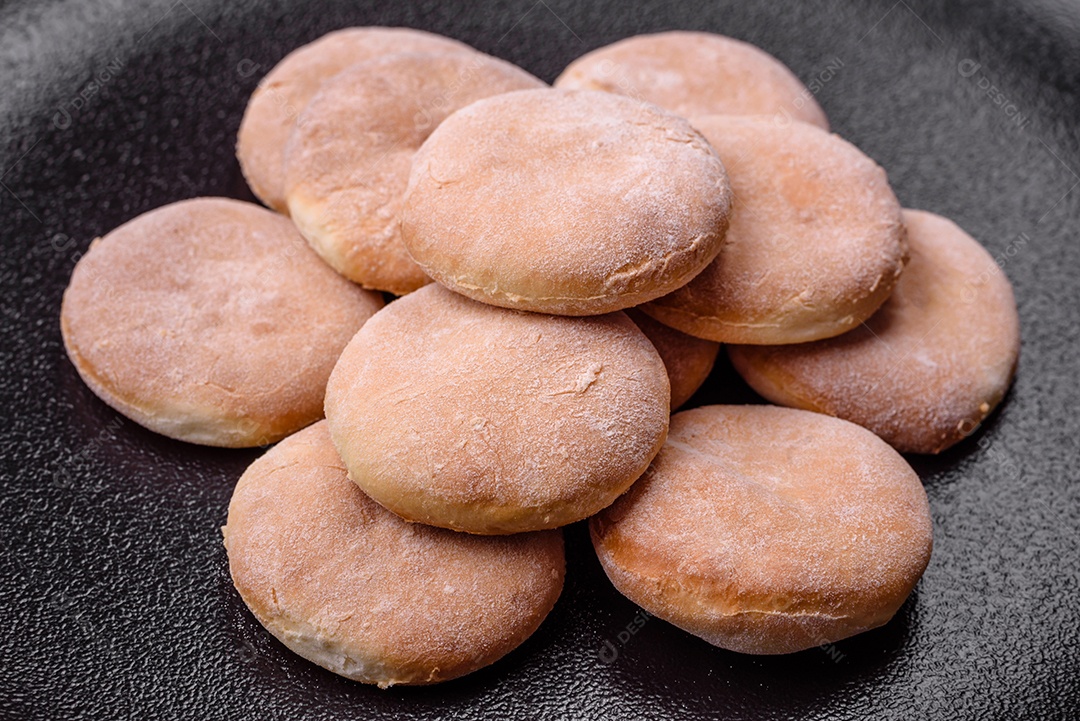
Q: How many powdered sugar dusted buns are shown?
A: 11